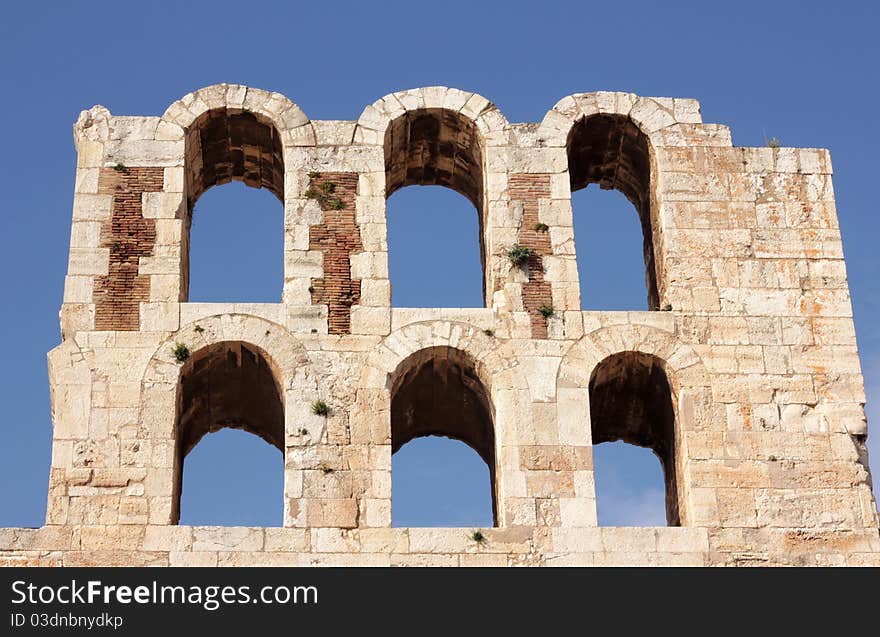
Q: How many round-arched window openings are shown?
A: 6